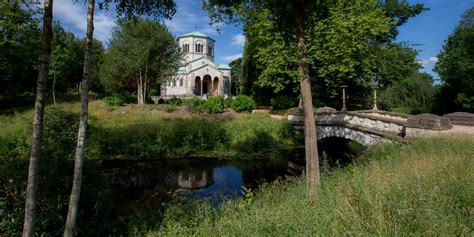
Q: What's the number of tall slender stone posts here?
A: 2